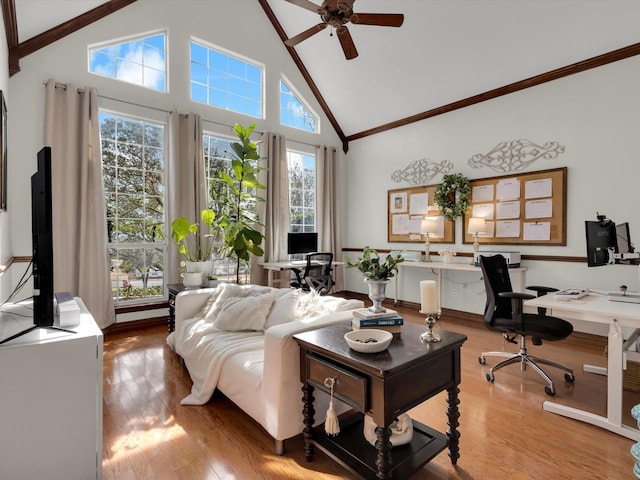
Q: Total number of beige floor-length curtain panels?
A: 4